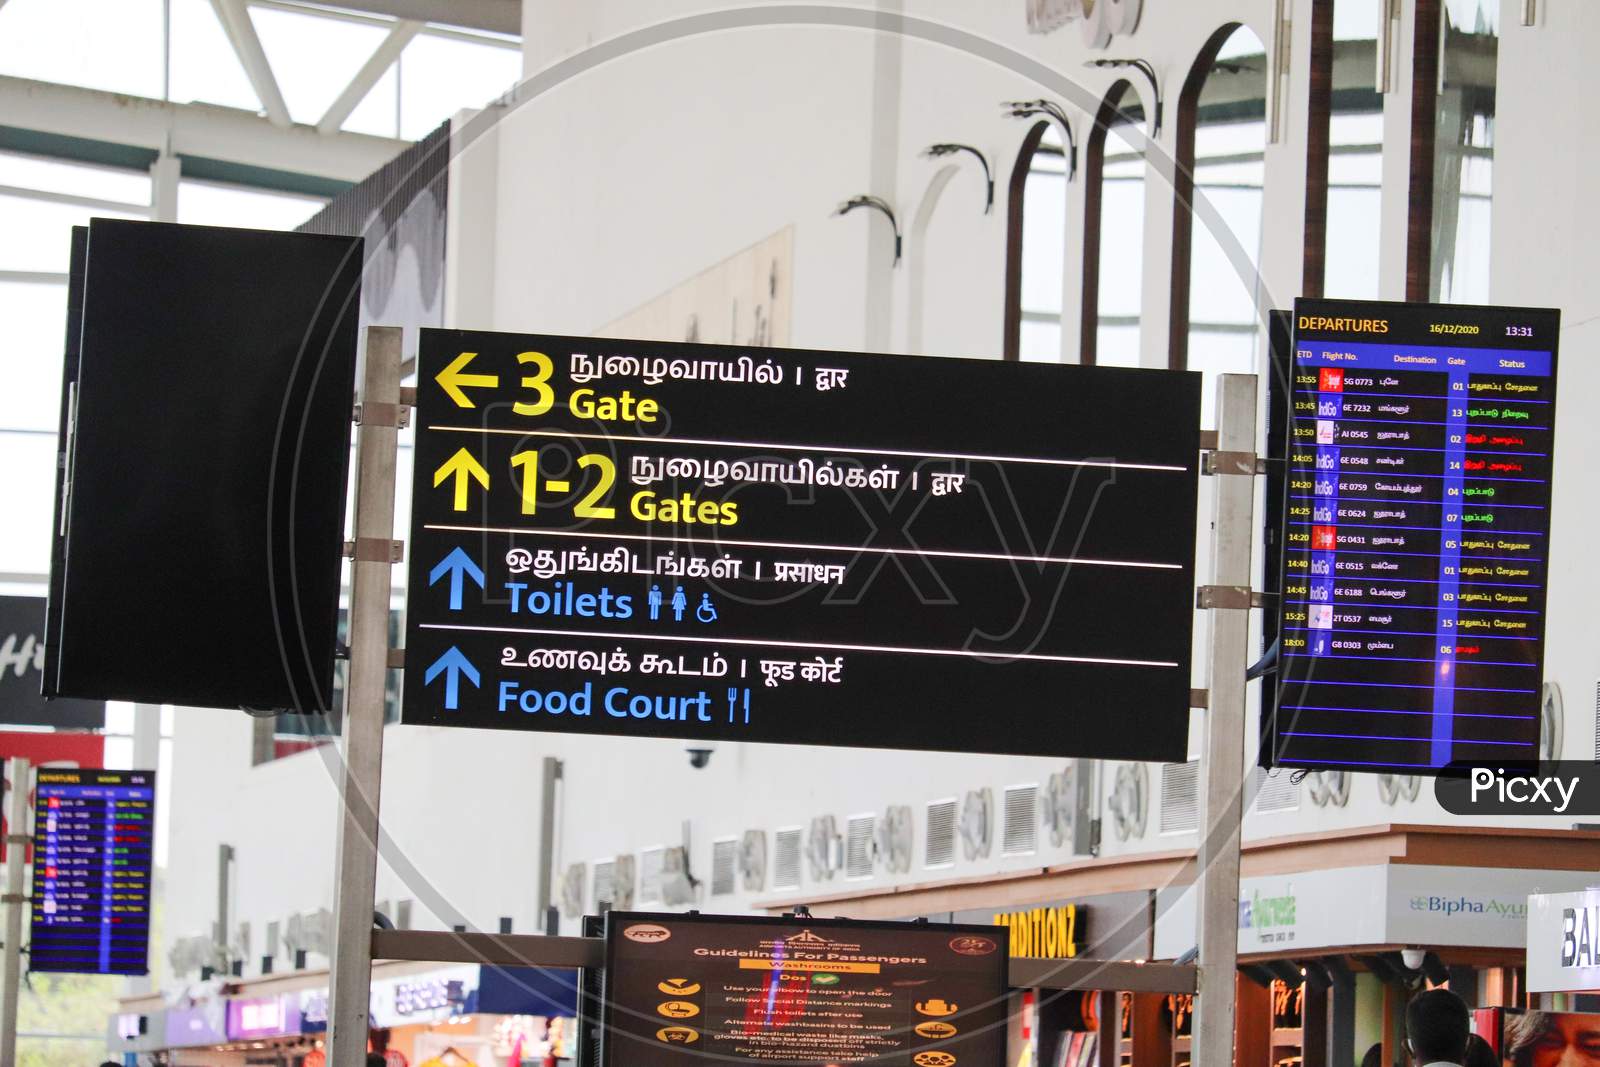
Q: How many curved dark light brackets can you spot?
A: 4